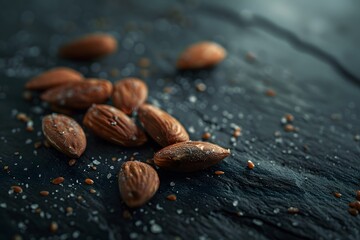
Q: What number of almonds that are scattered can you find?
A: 10